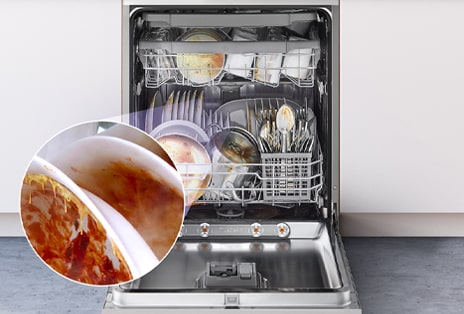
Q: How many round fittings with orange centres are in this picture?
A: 3